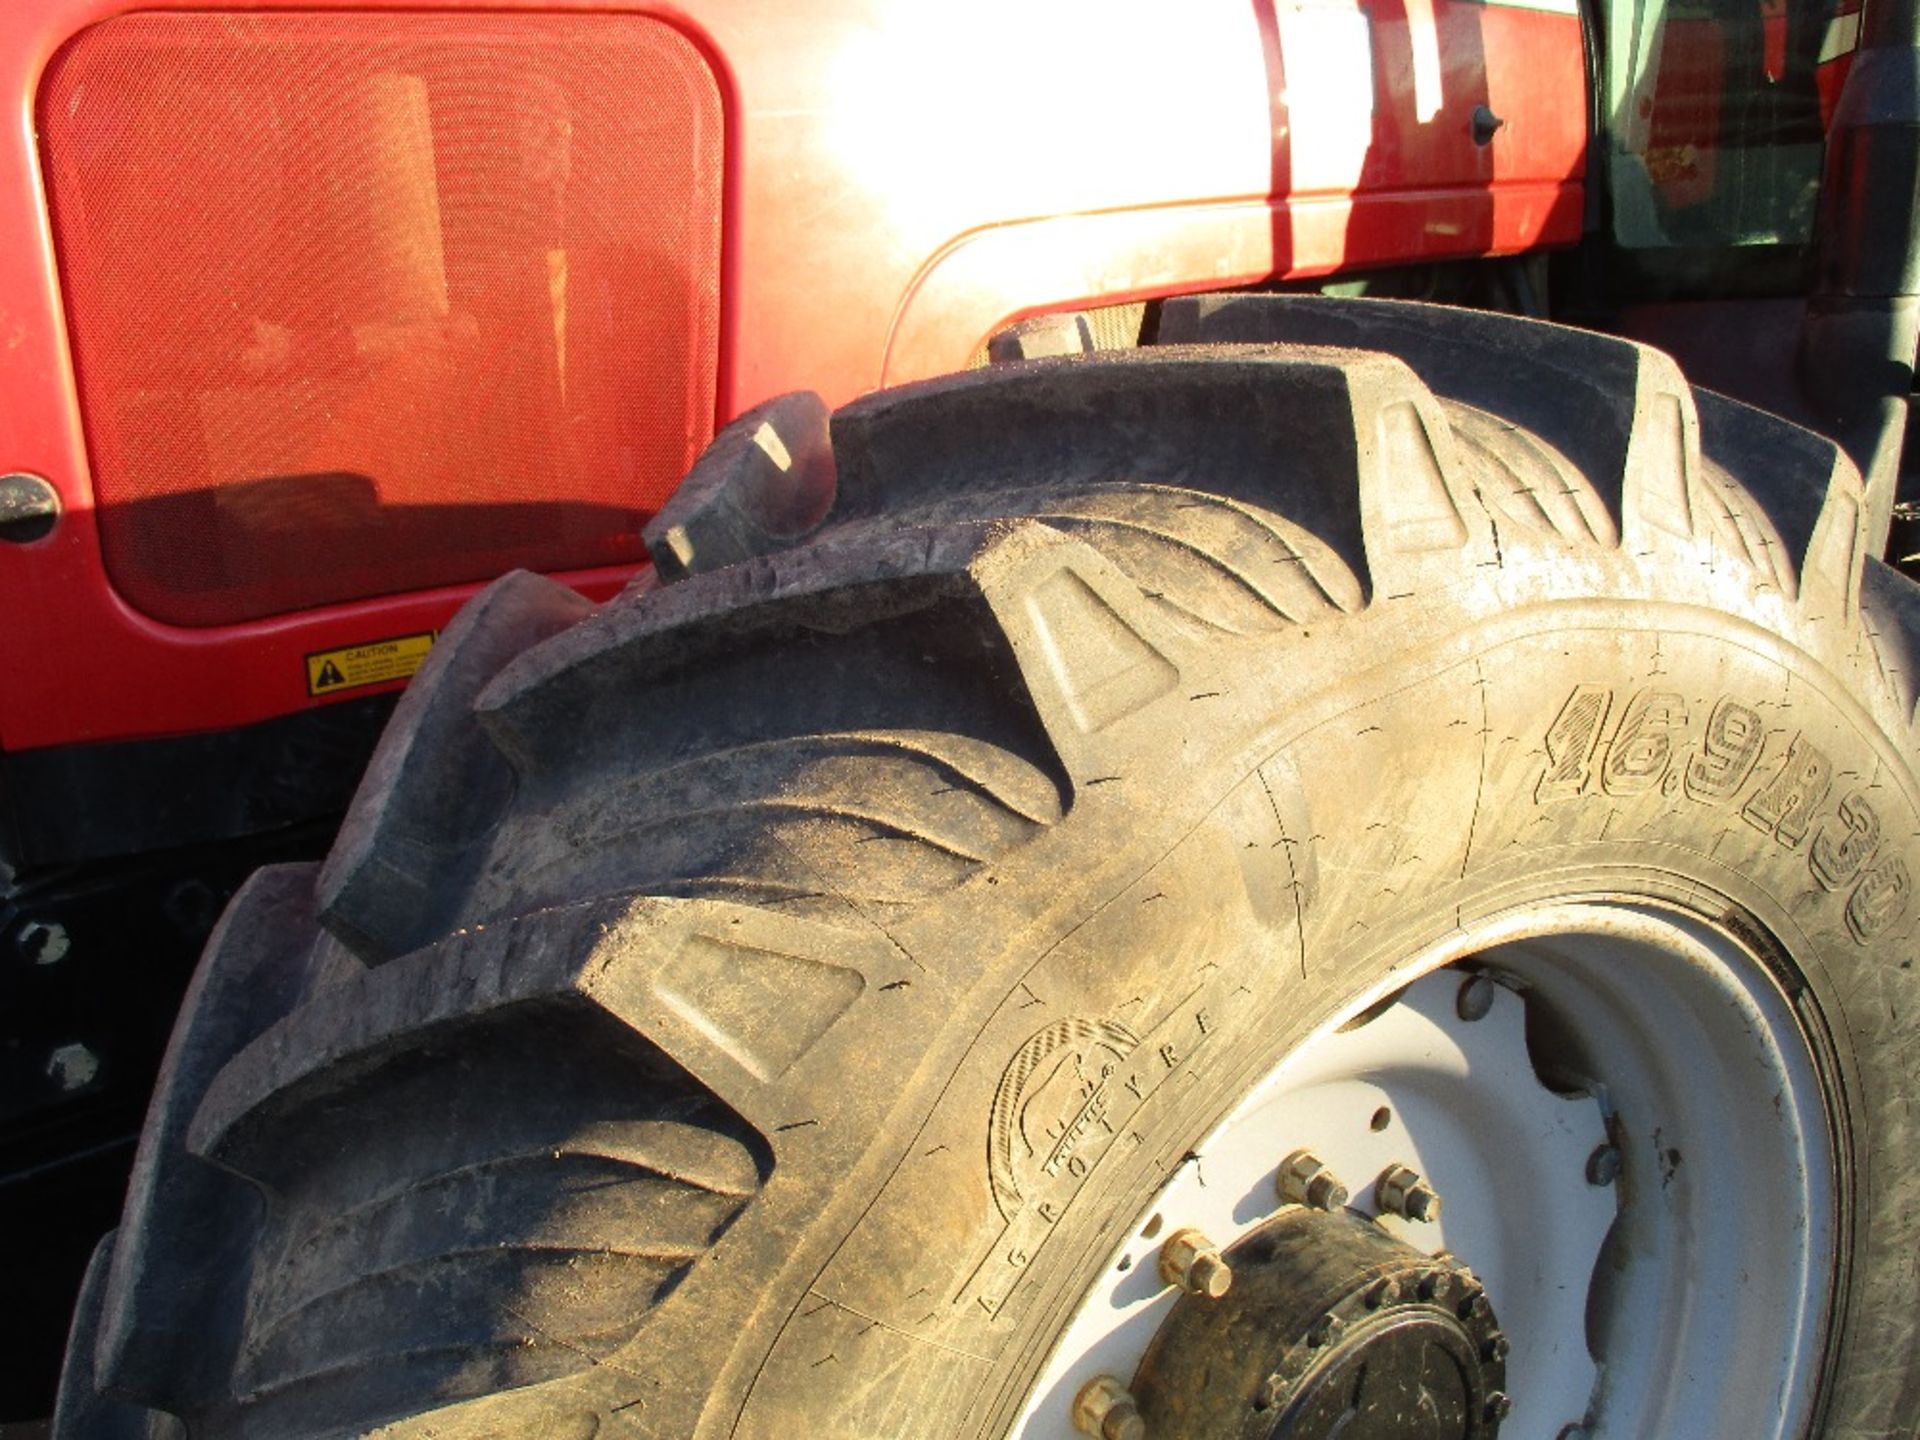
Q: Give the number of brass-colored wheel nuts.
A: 4